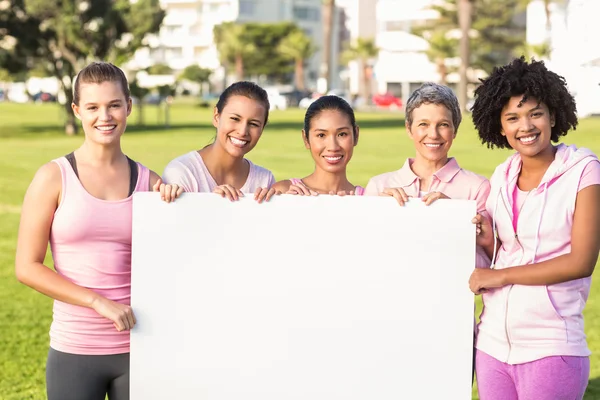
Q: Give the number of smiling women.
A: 5